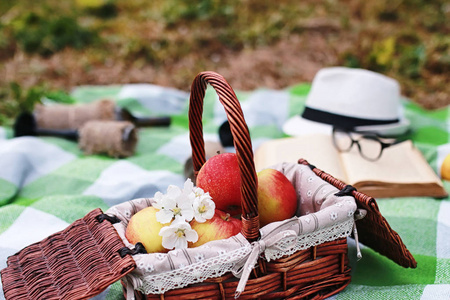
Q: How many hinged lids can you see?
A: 2